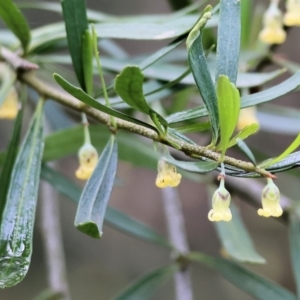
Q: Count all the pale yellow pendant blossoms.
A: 8